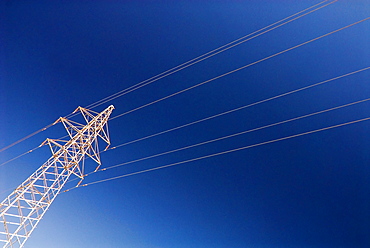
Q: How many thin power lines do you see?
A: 6